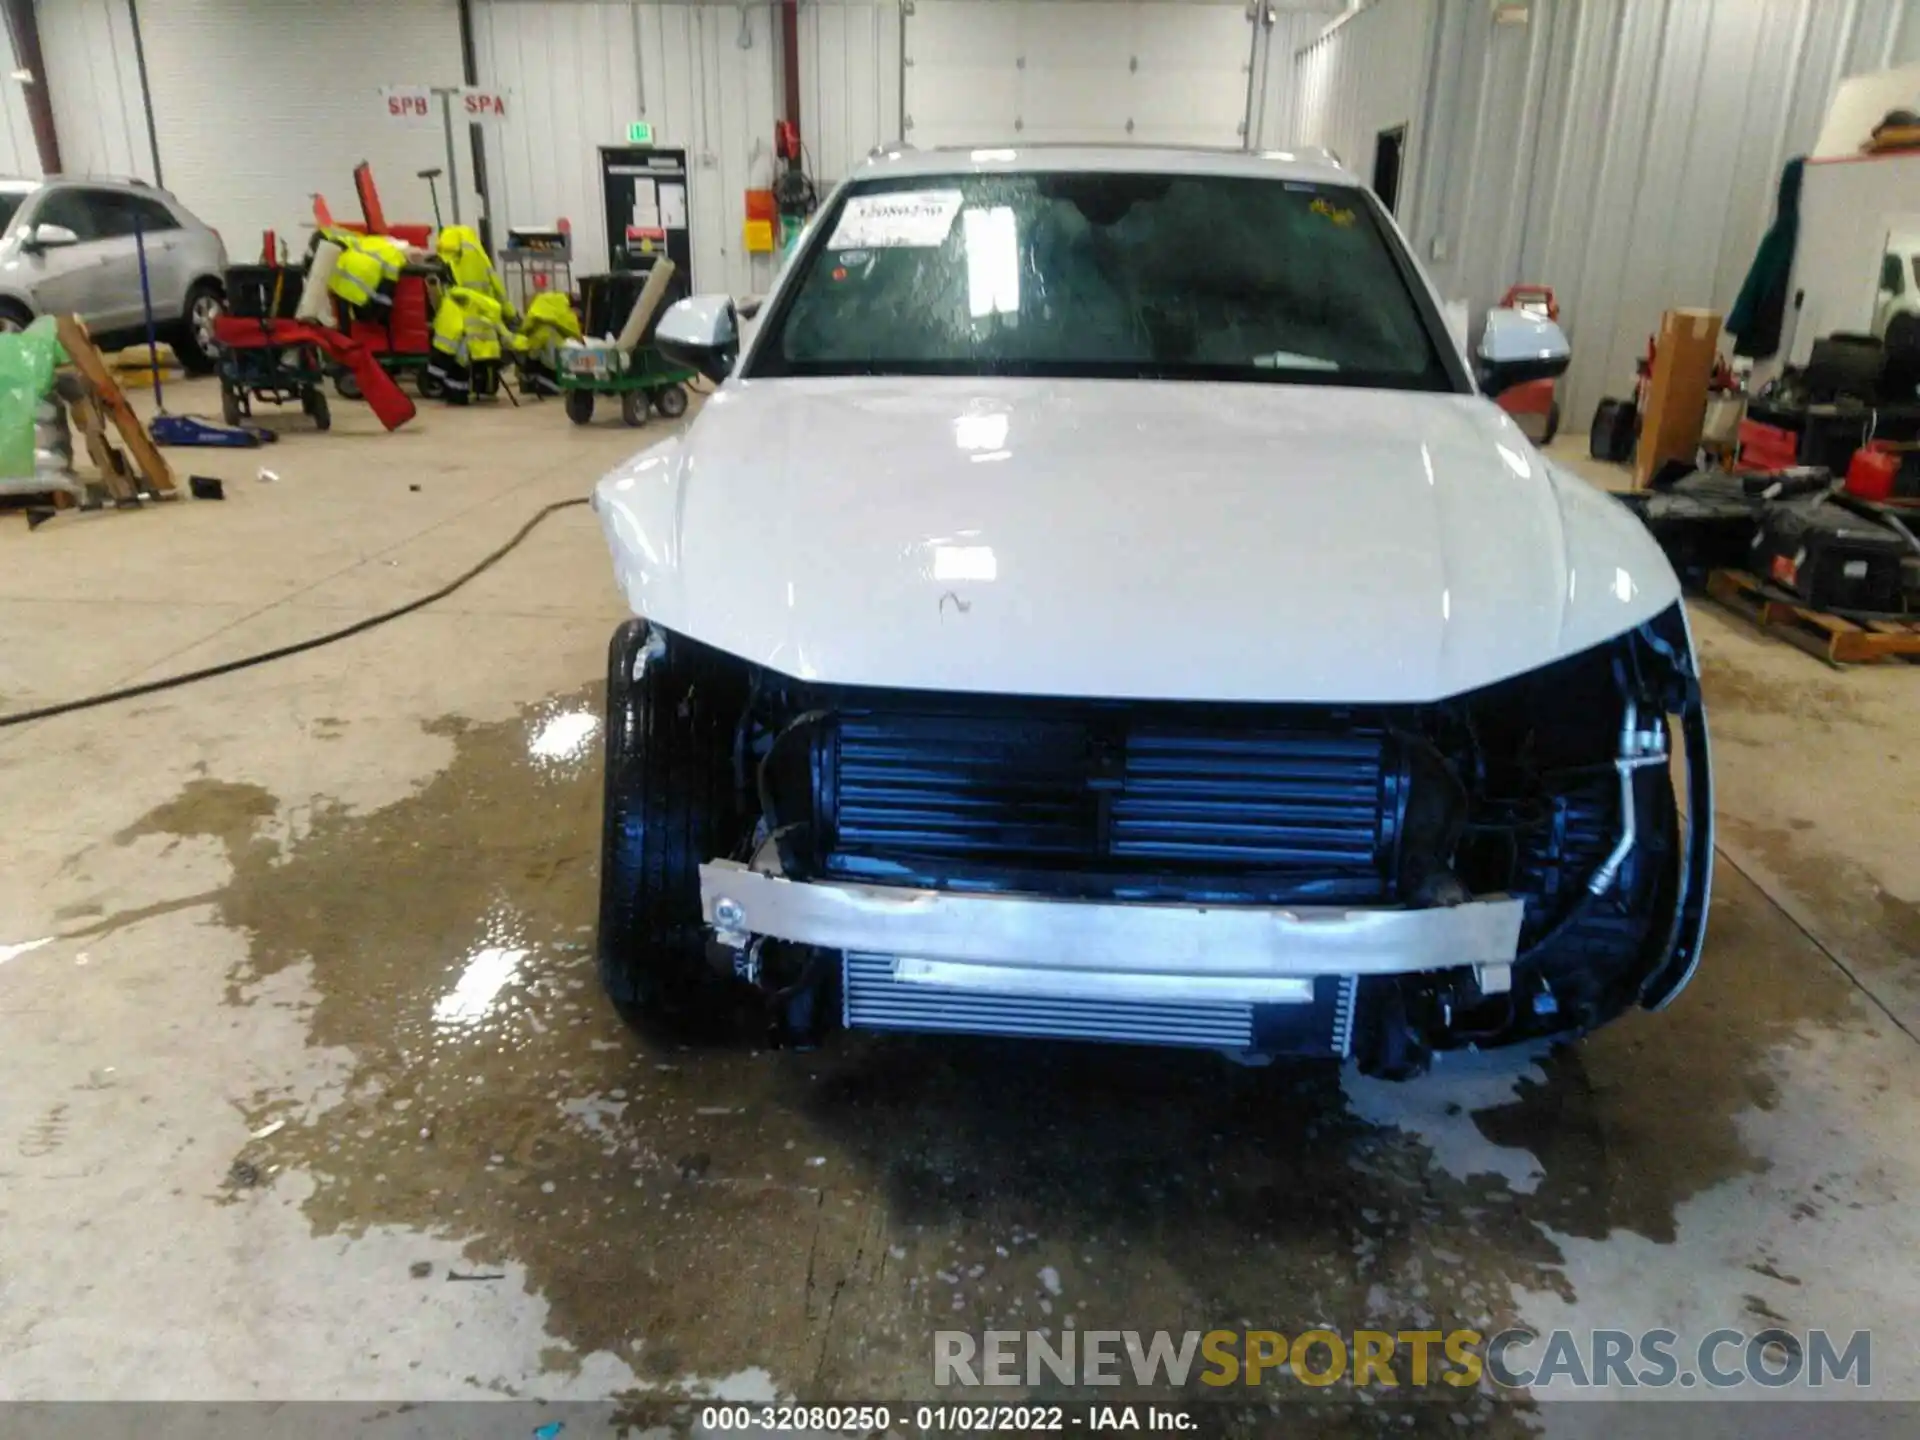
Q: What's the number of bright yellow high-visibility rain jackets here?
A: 4